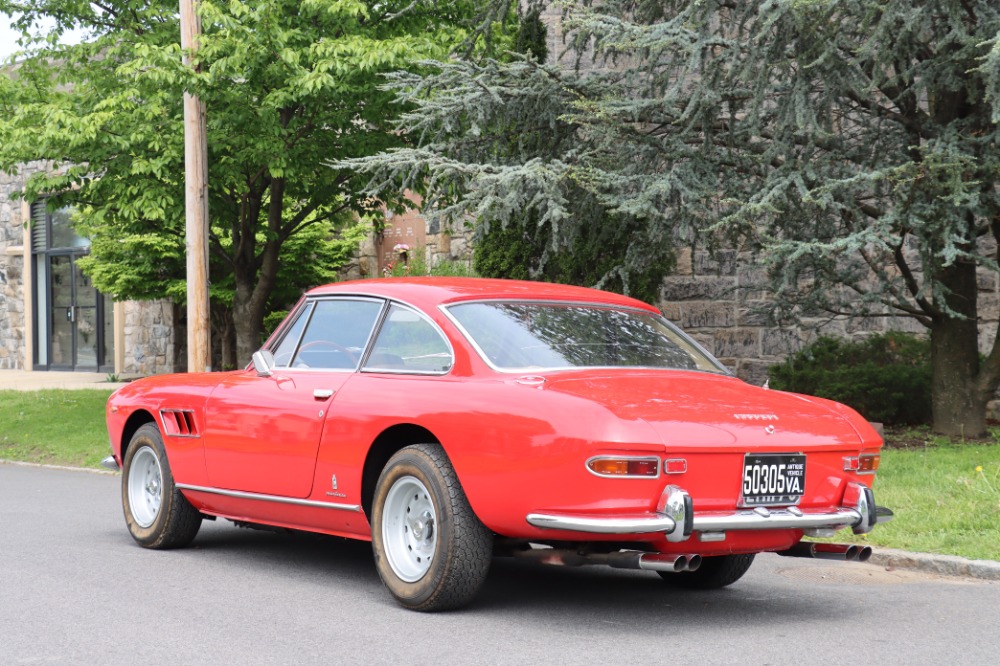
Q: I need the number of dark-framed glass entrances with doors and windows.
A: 1